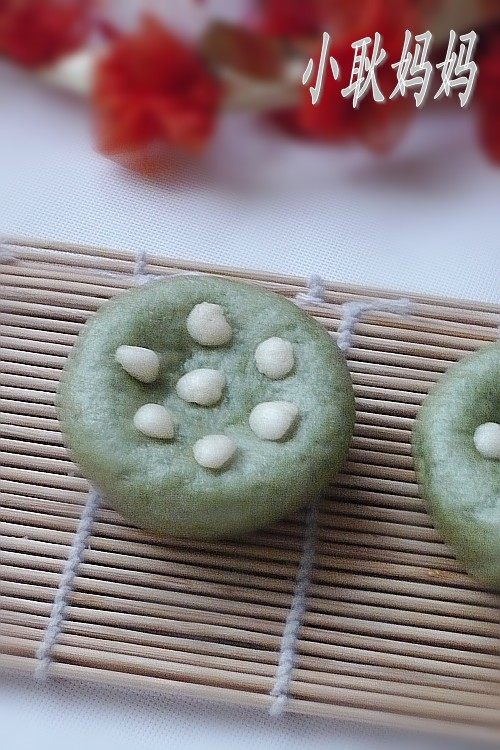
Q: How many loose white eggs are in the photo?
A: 0